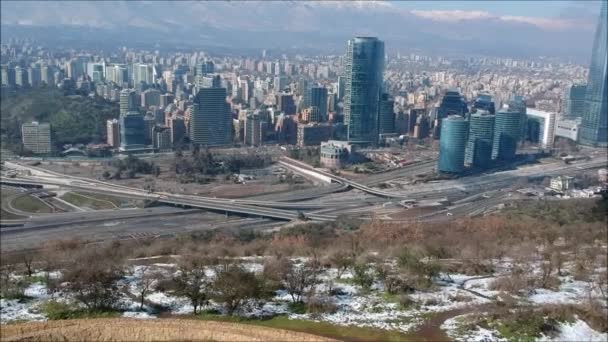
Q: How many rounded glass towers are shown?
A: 4